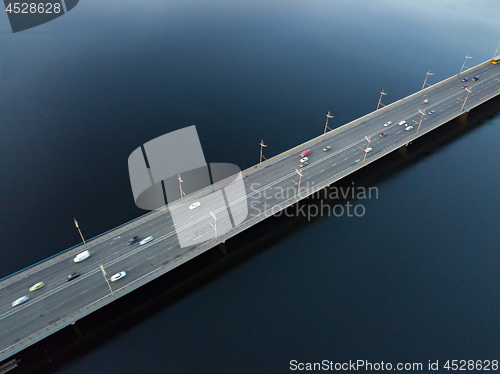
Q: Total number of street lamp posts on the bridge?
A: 14